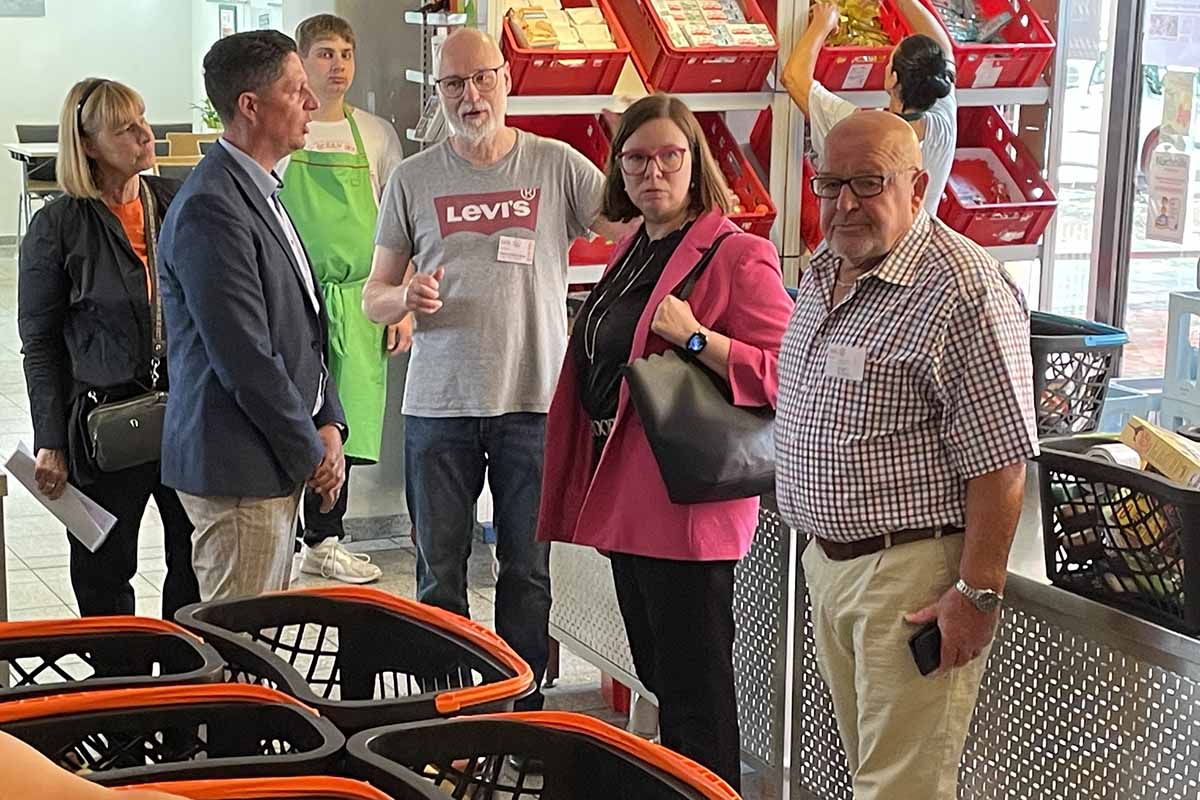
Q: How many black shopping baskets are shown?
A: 7